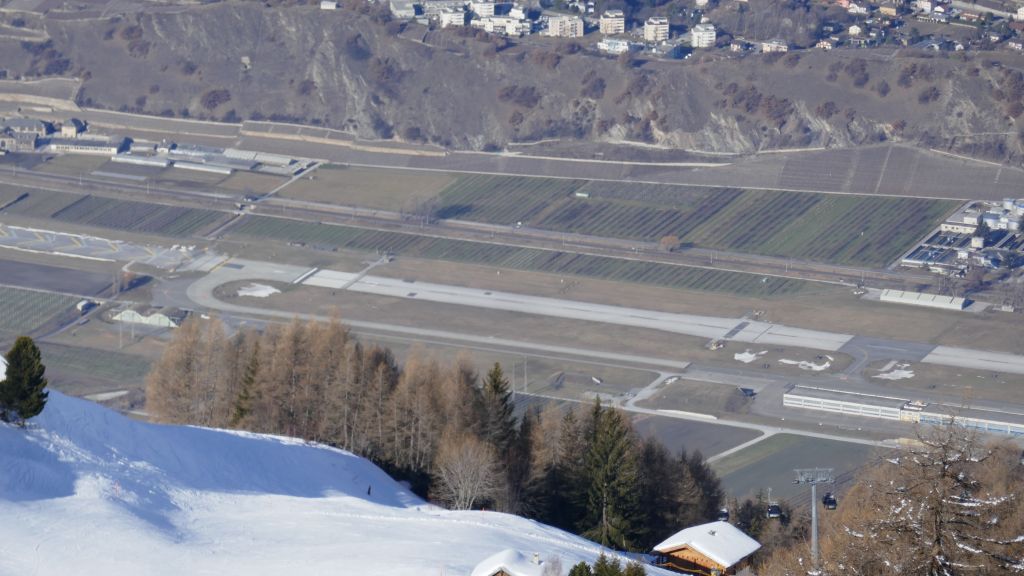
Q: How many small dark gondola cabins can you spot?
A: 3